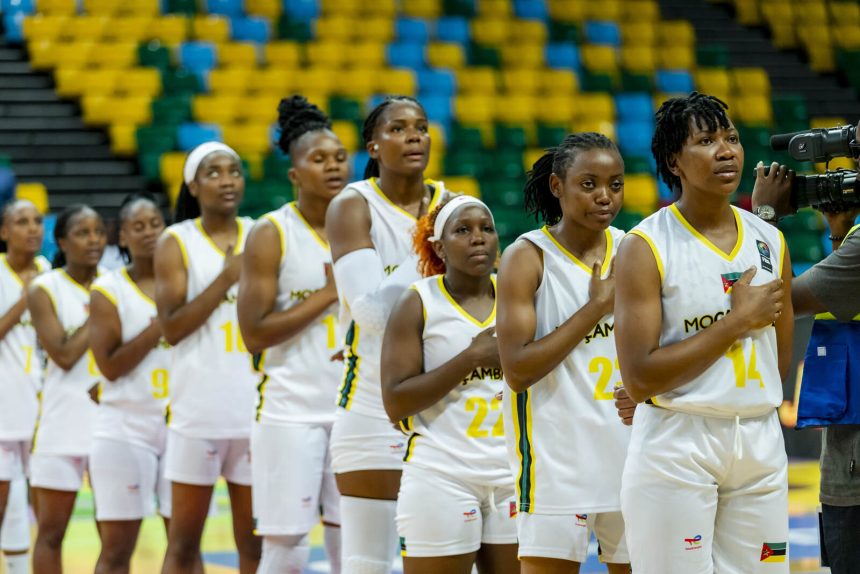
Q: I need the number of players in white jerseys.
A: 9